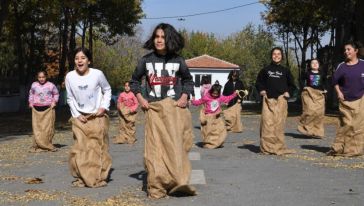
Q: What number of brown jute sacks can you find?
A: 9